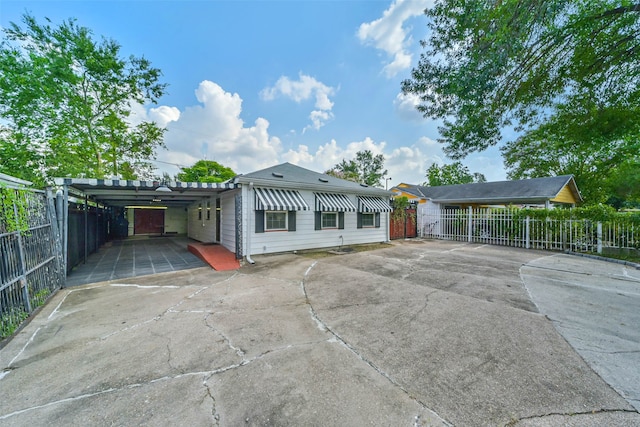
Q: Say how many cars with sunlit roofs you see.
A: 0